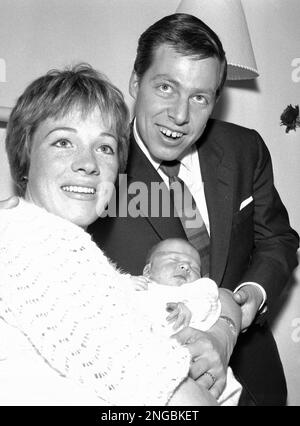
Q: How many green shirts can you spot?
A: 0